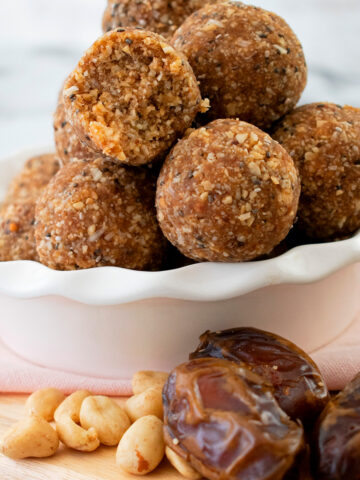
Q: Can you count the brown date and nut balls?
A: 9